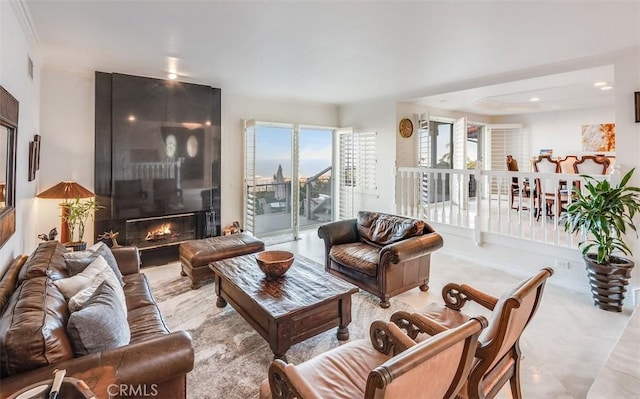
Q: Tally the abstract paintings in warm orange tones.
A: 1